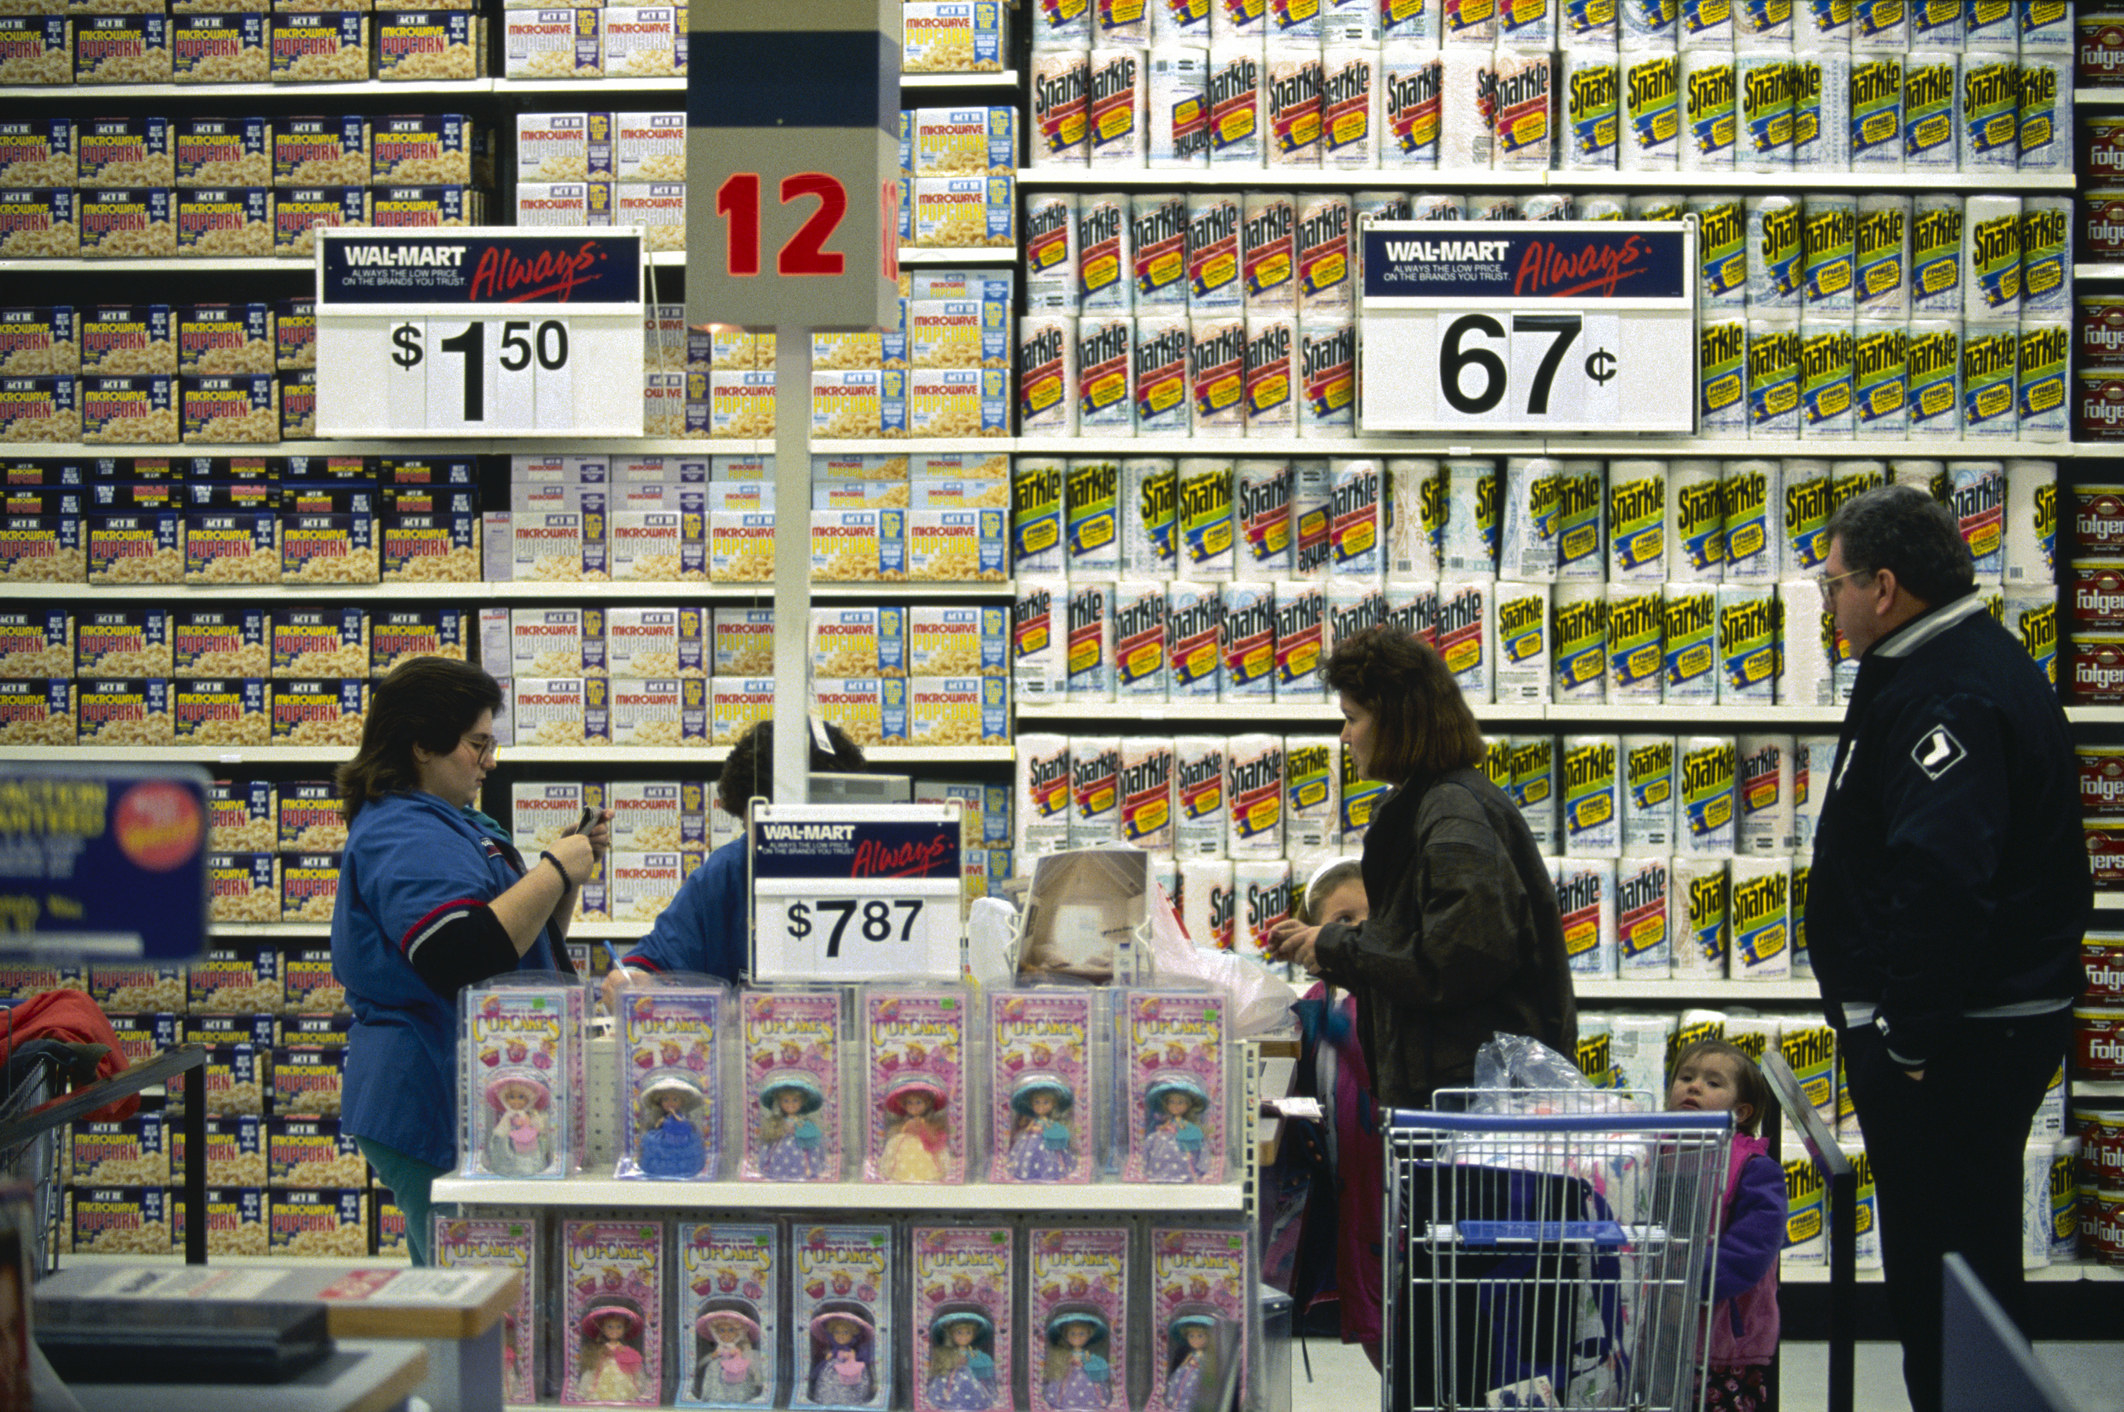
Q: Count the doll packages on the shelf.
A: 13